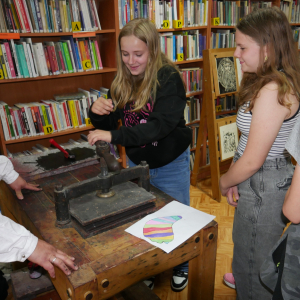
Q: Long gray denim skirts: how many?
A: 1